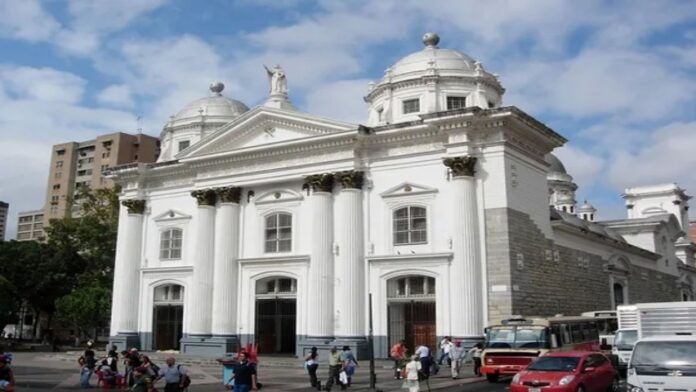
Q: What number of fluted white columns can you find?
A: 6